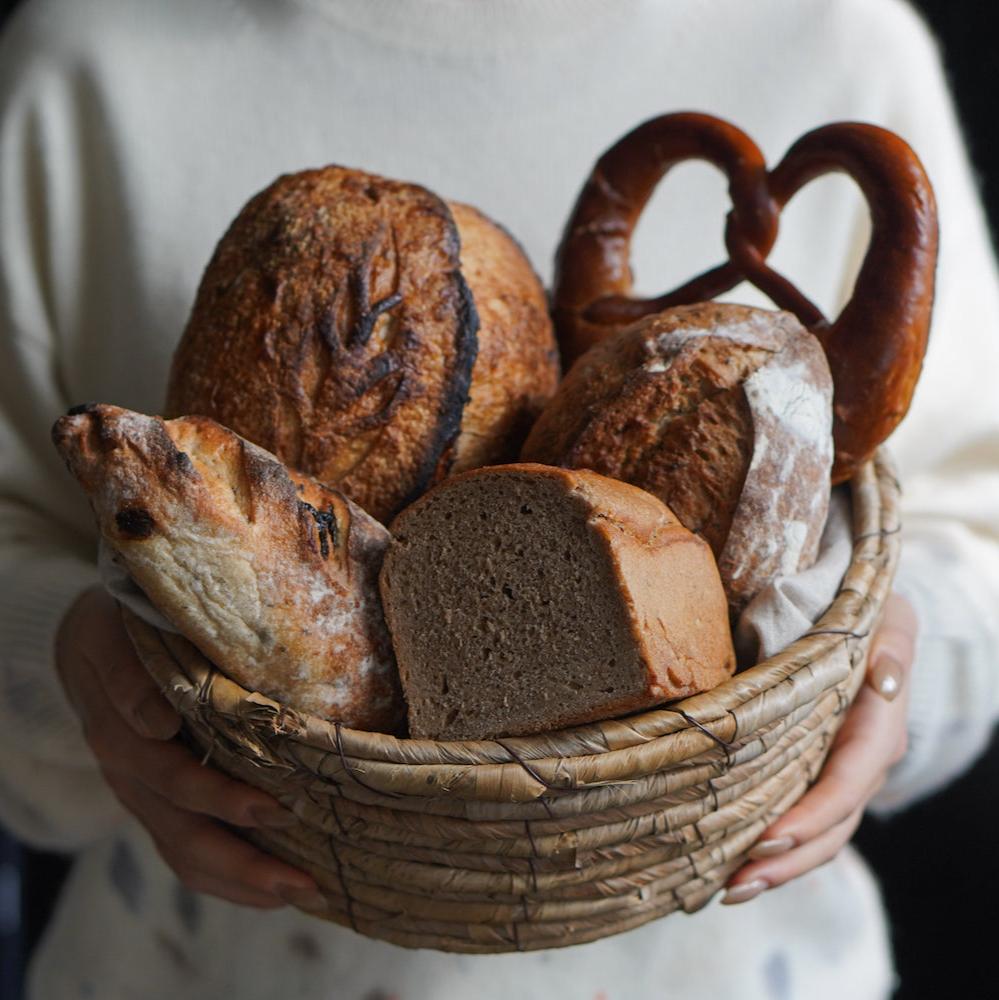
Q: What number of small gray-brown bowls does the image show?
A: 0